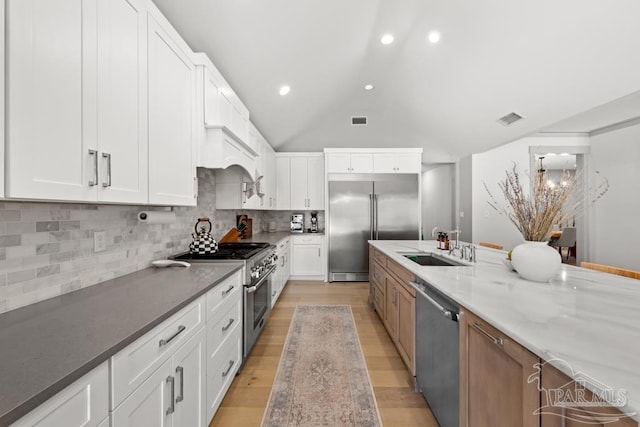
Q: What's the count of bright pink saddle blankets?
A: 0